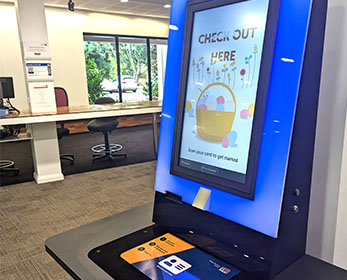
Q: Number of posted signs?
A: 3